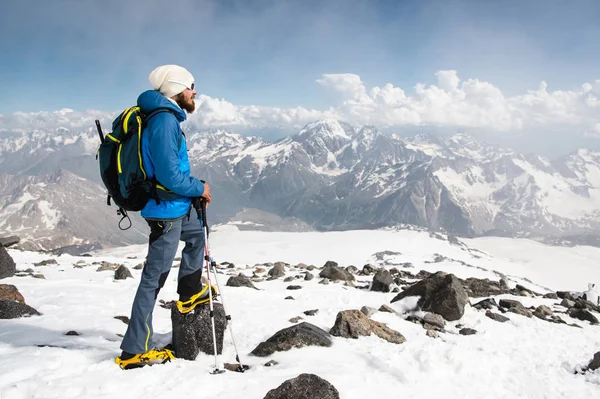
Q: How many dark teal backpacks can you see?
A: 1